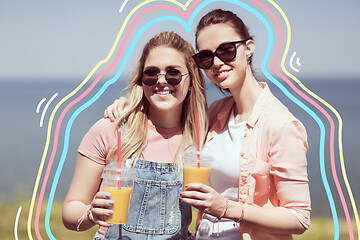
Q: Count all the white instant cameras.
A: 0